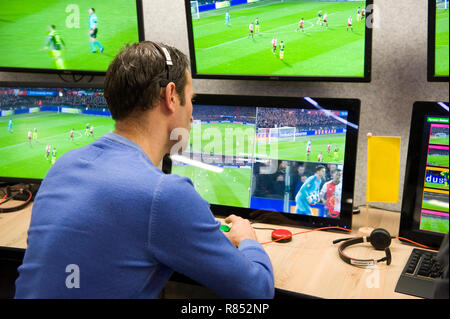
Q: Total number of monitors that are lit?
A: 6